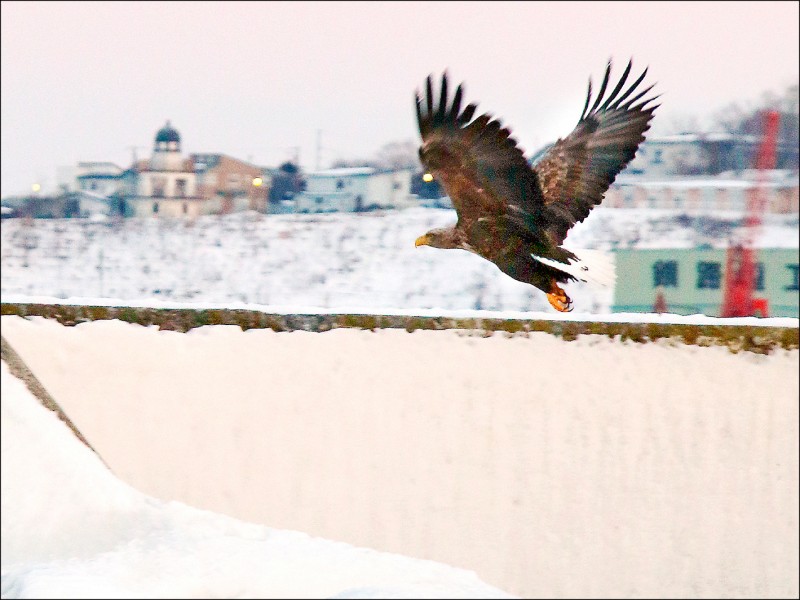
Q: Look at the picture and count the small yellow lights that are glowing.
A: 3